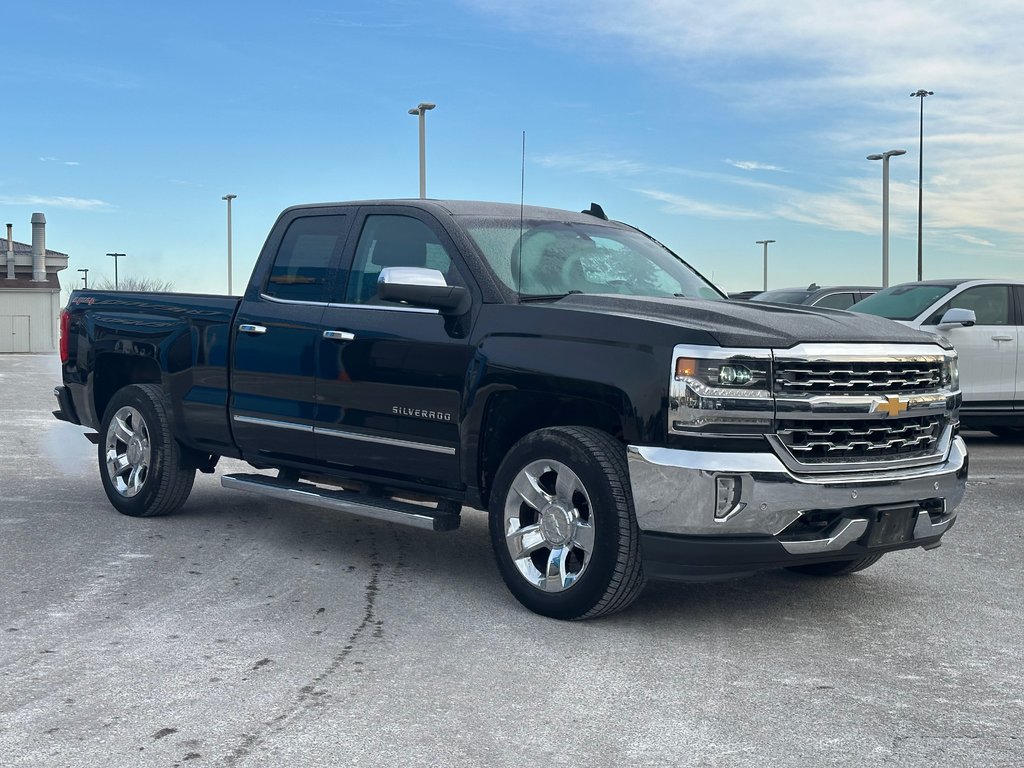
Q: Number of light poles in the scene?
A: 7